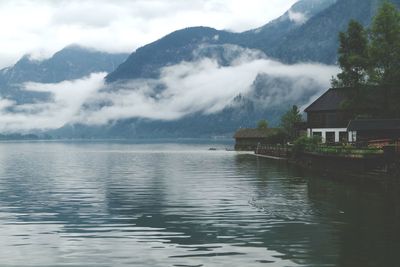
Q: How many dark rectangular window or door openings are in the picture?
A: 3